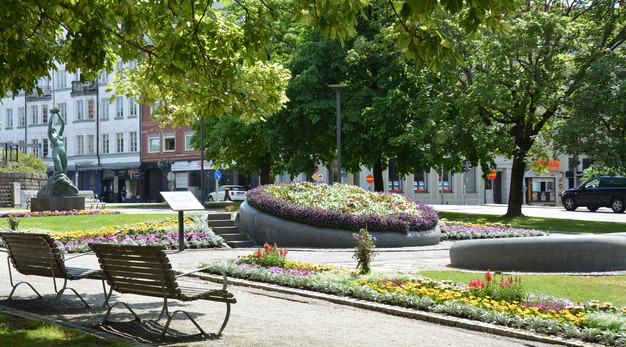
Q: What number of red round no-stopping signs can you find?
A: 2